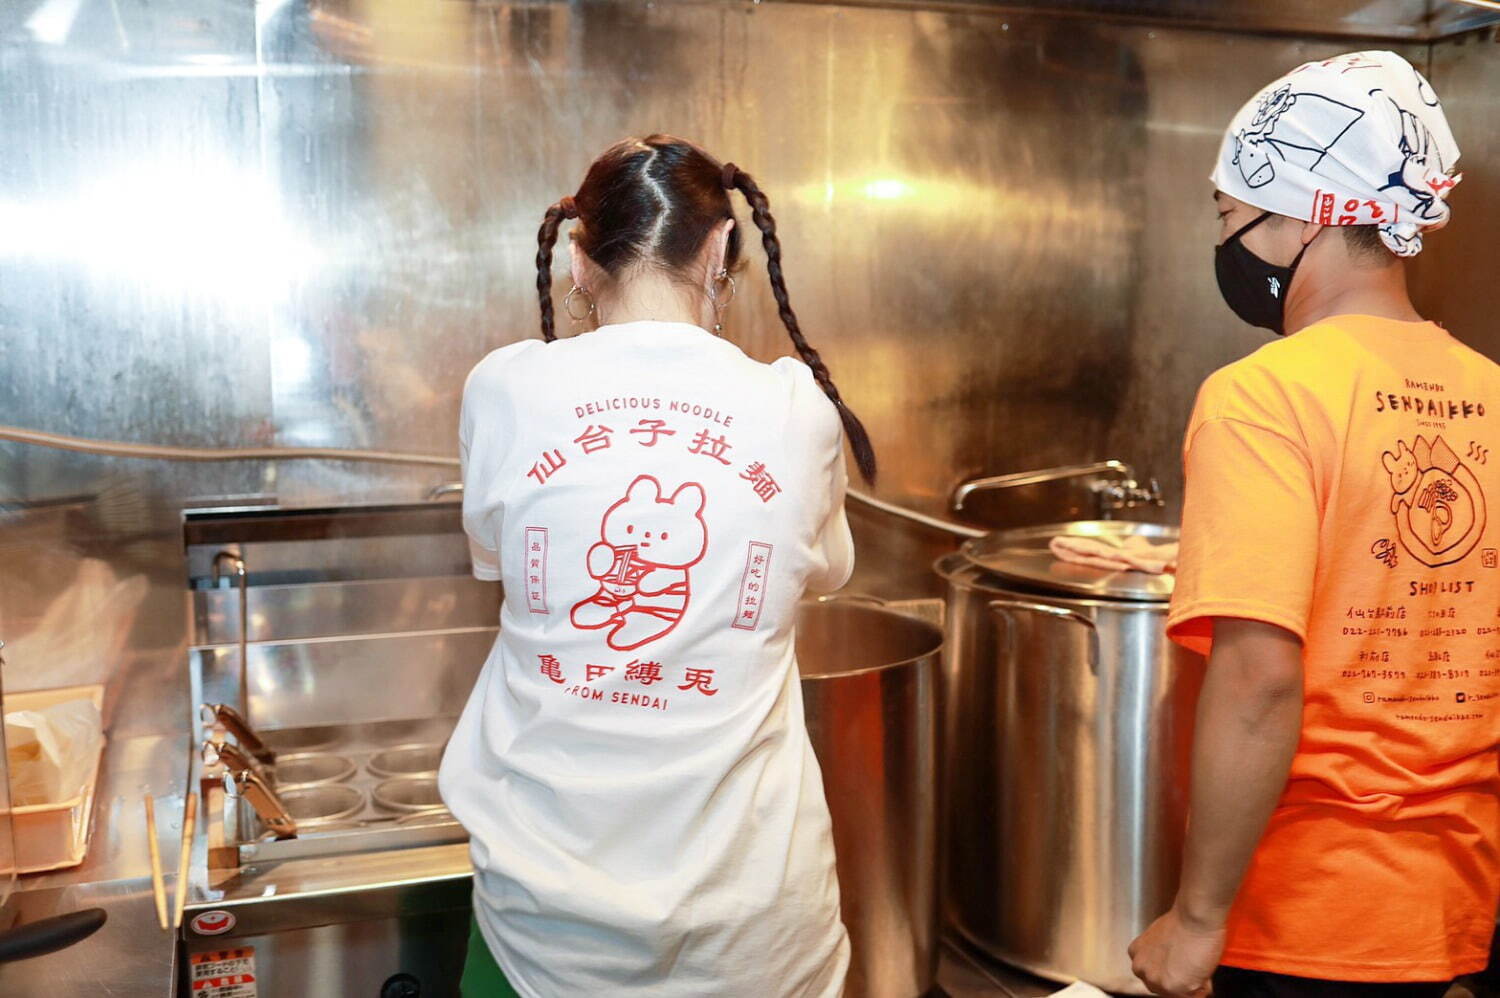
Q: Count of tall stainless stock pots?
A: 2